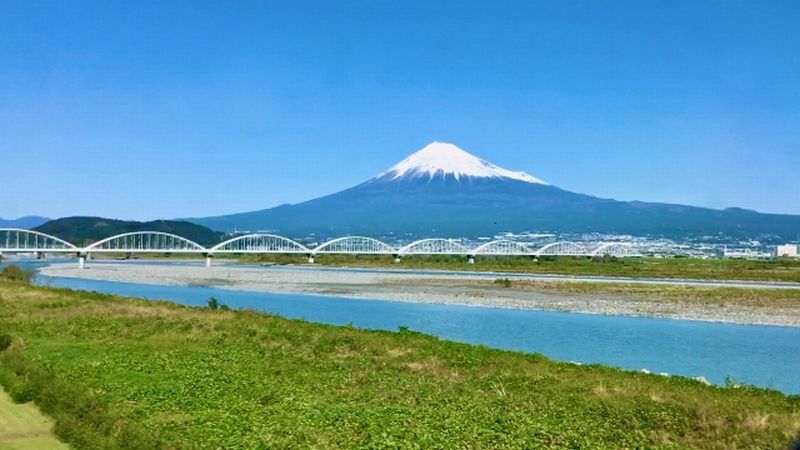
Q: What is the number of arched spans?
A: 8